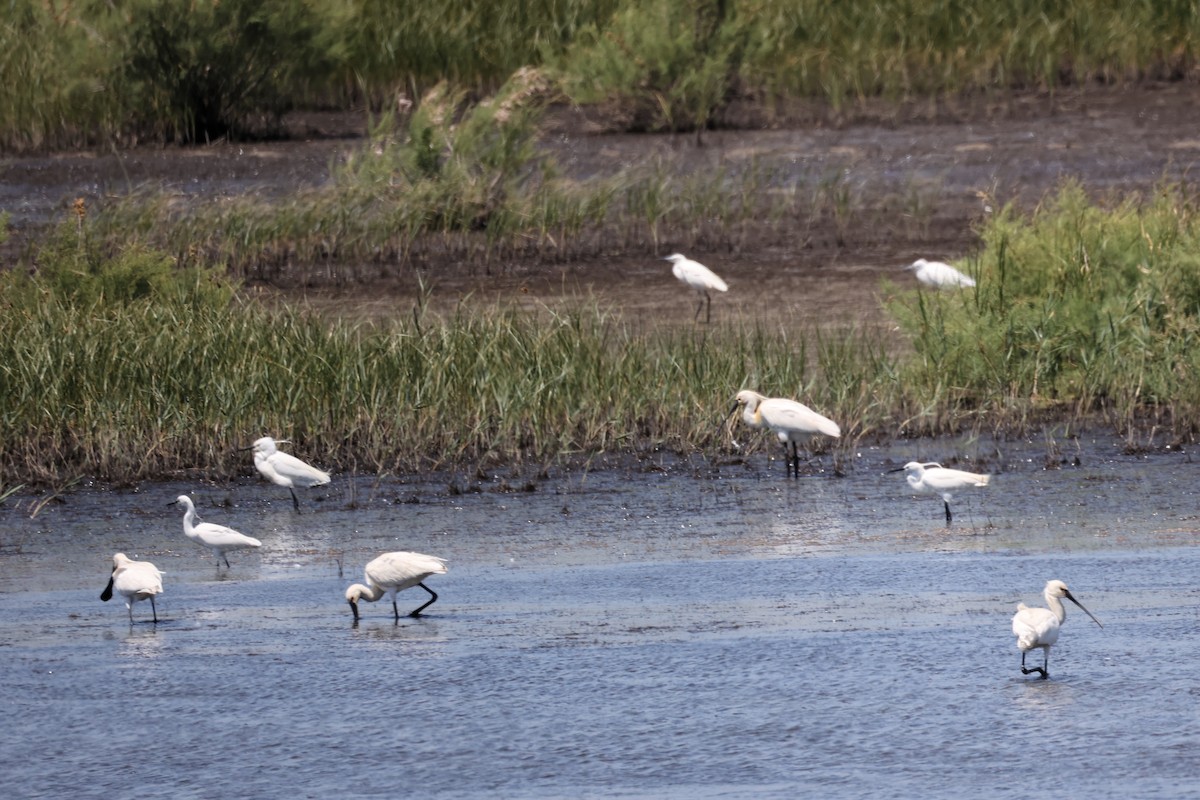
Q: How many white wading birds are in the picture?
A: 9